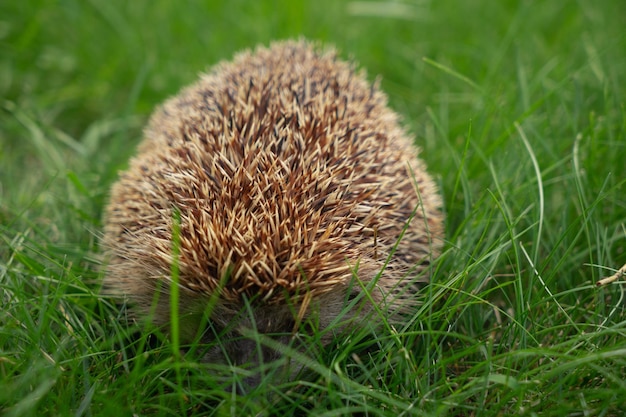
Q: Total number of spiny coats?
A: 1